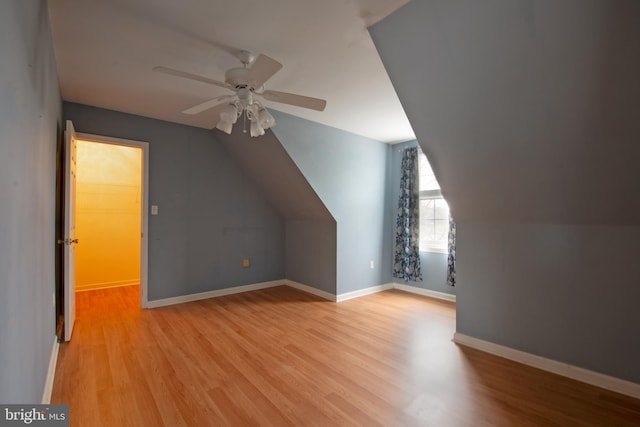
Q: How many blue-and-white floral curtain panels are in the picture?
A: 2